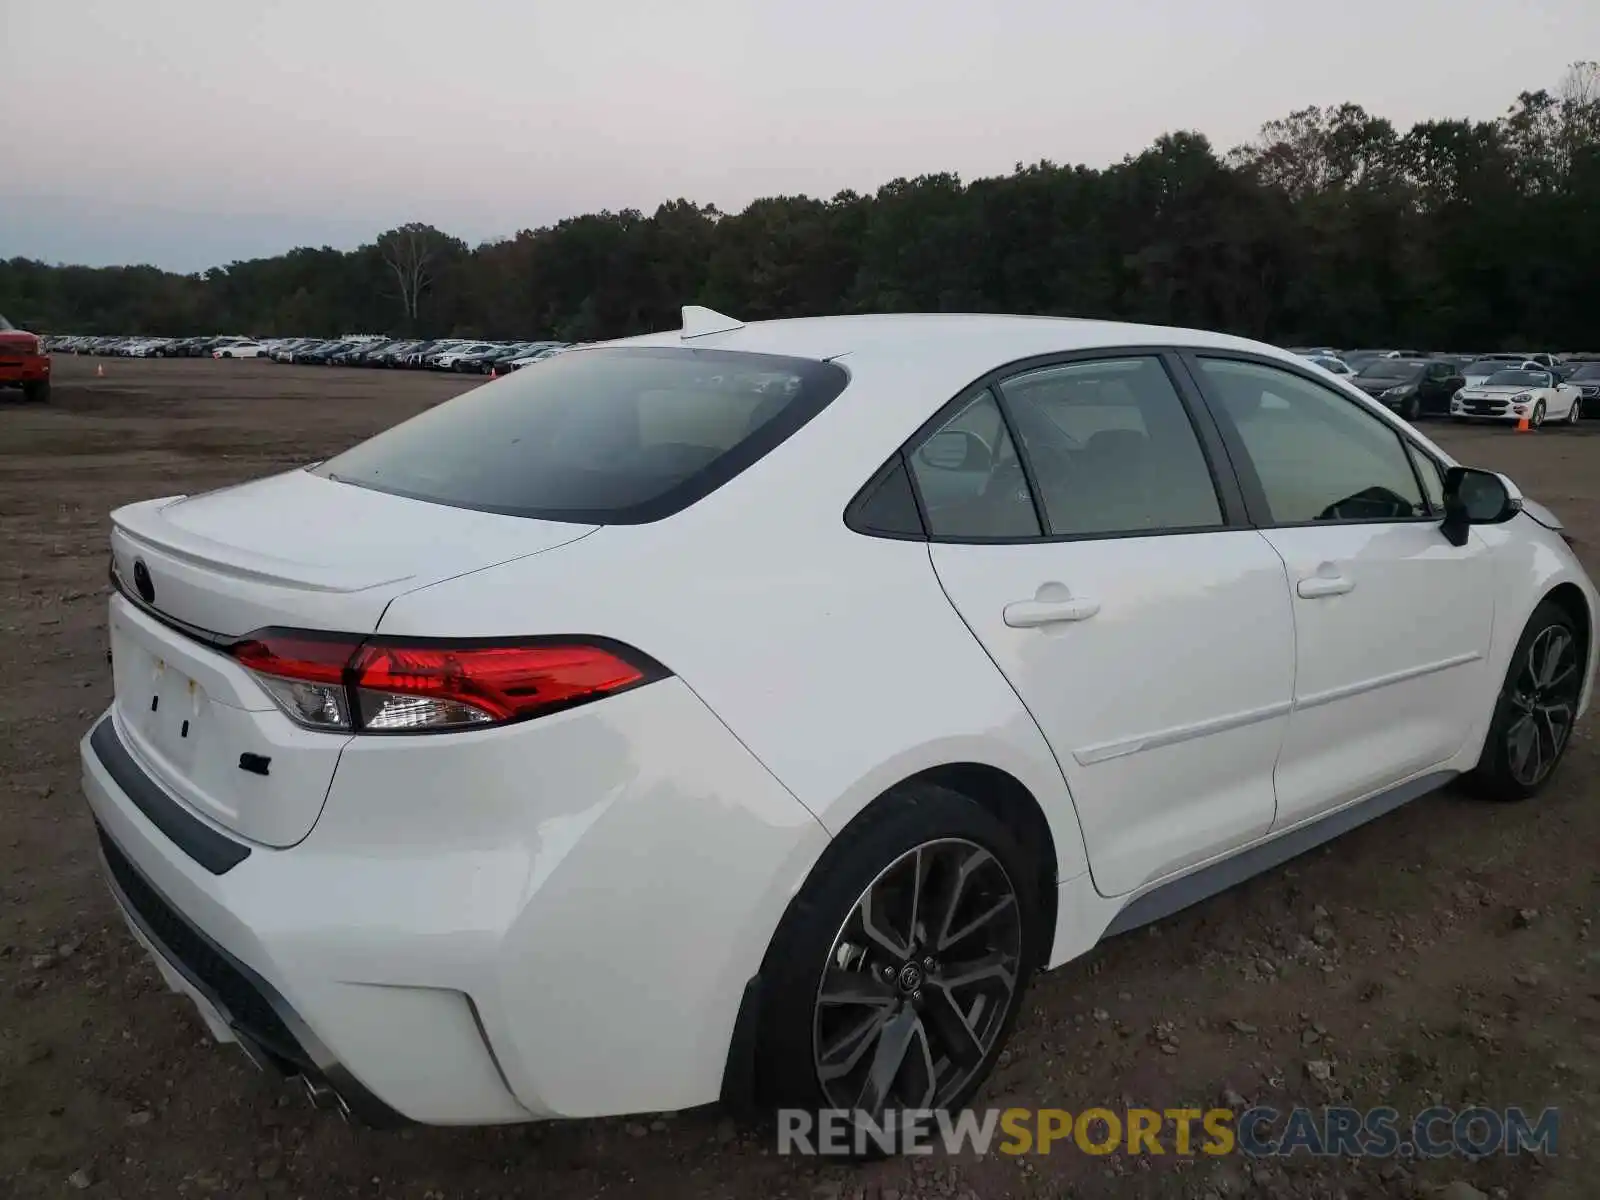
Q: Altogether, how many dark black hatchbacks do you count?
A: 1